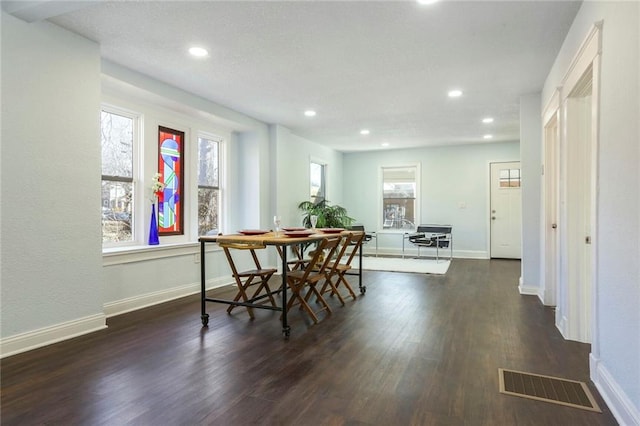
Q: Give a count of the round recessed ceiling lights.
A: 8